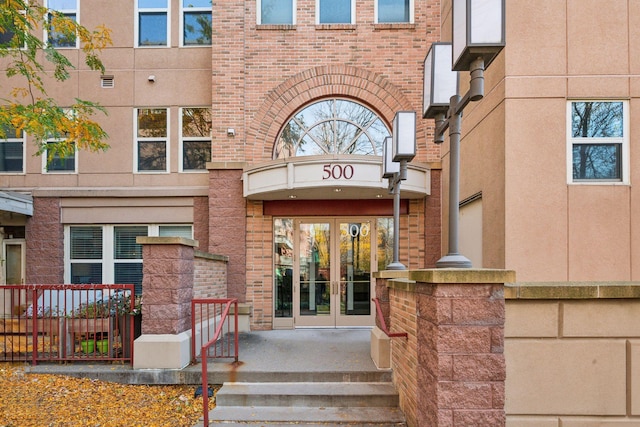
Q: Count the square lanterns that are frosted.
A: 4